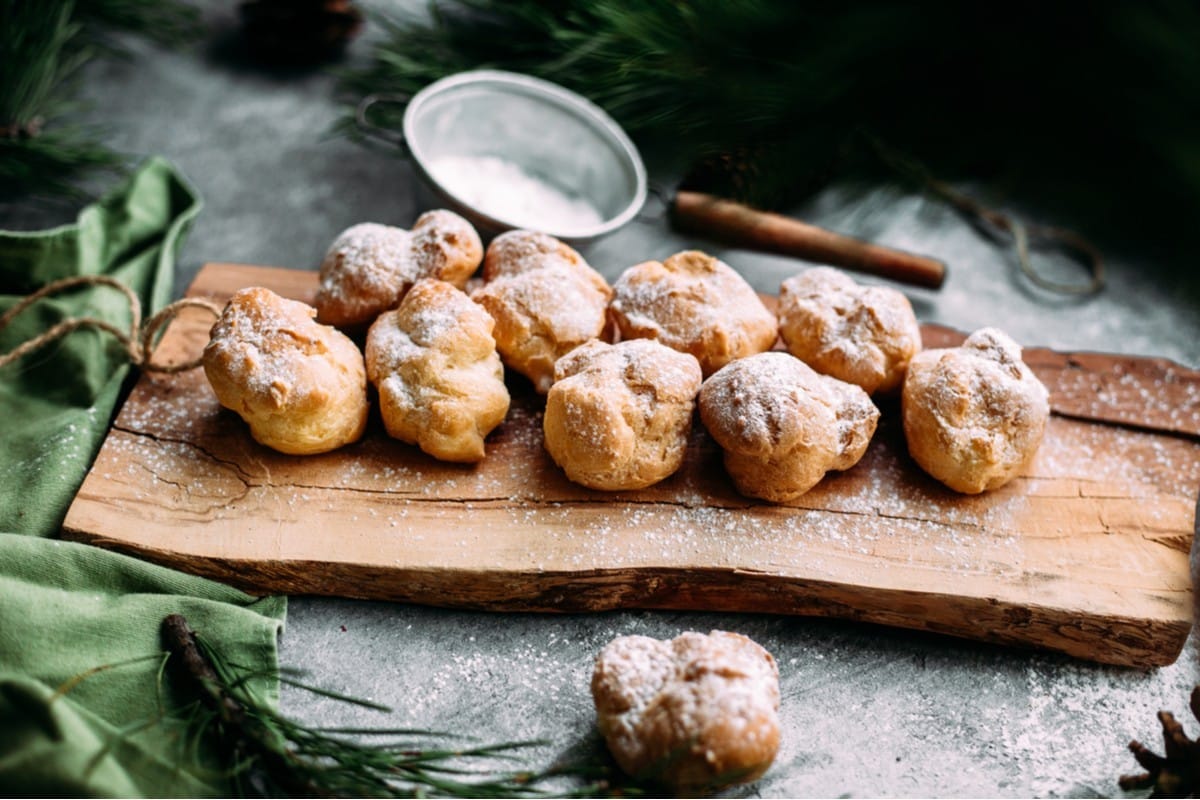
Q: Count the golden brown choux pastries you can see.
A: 10